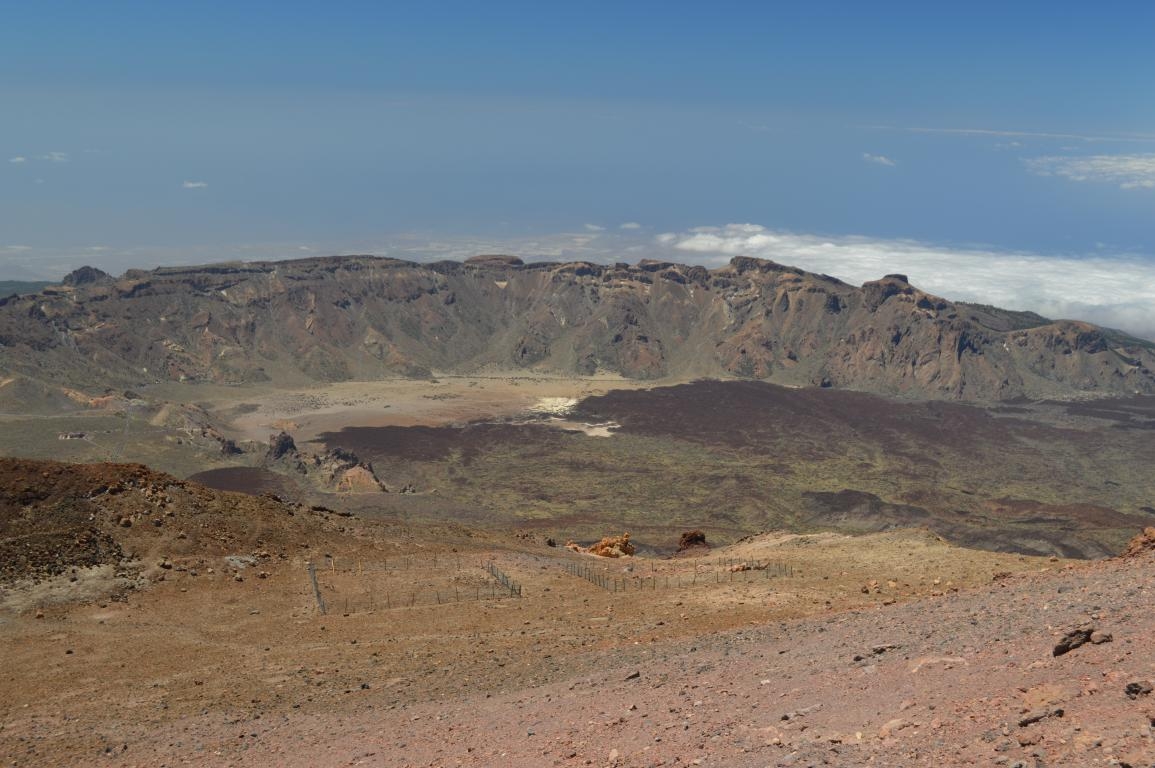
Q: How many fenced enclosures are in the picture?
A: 2